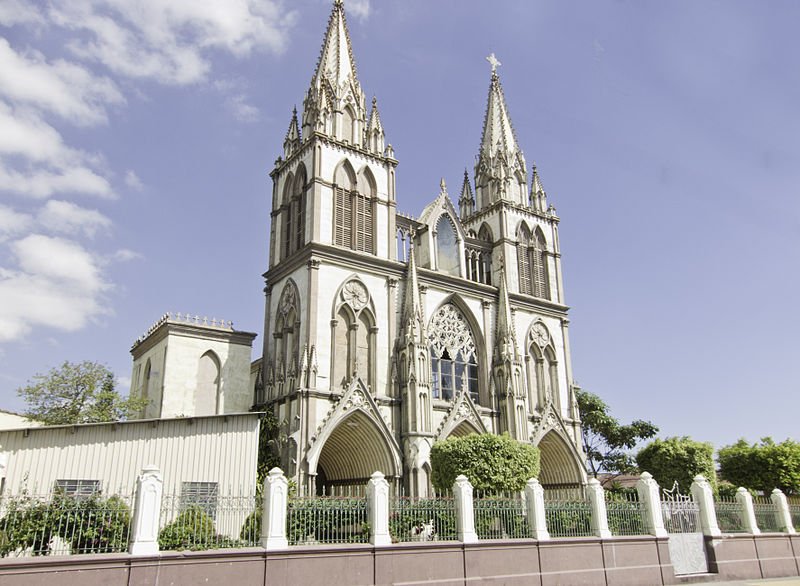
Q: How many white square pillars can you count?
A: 10